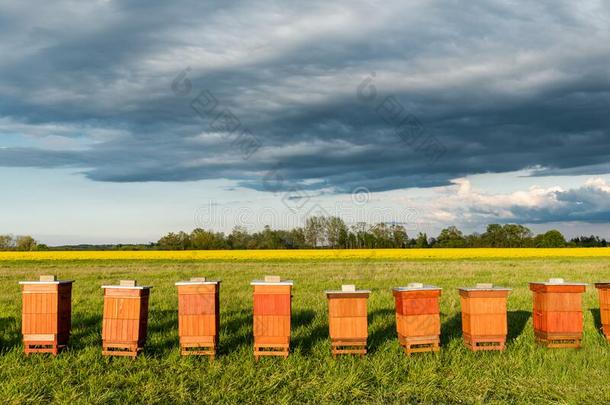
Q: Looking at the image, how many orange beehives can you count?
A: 9